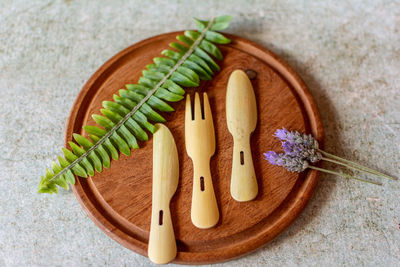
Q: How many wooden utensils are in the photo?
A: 3